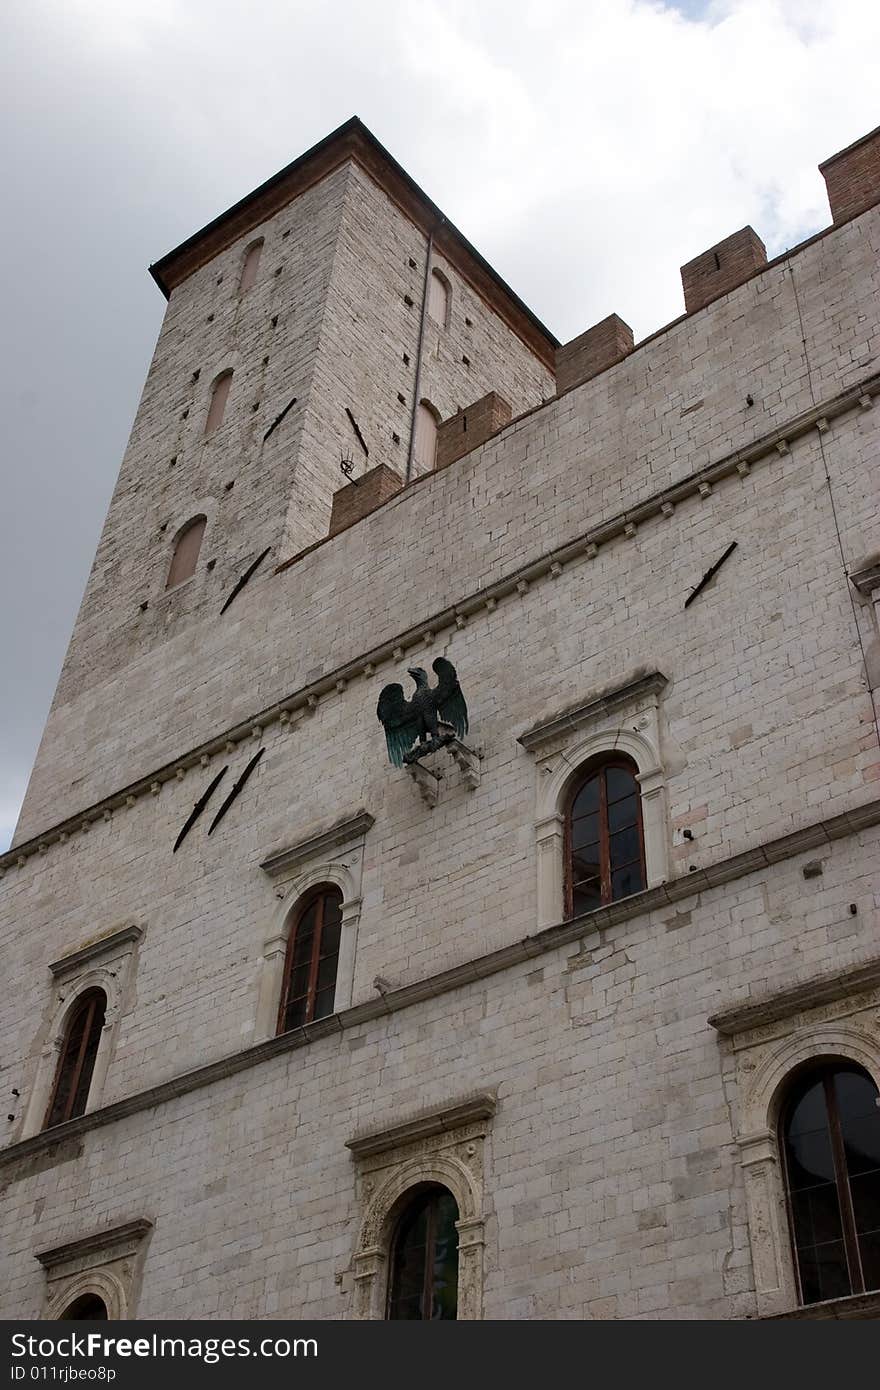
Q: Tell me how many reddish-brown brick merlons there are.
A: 5